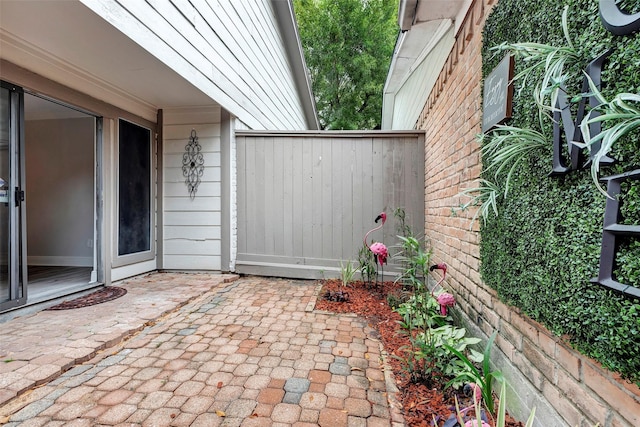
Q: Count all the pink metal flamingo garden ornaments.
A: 3